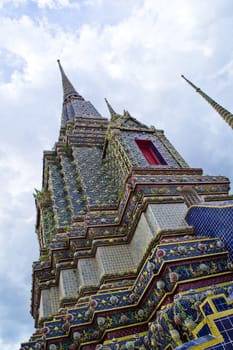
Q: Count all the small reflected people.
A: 0